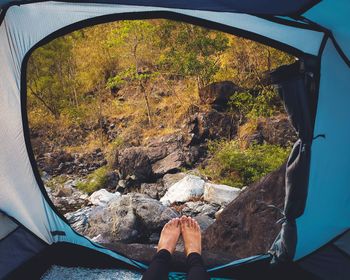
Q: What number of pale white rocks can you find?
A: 3